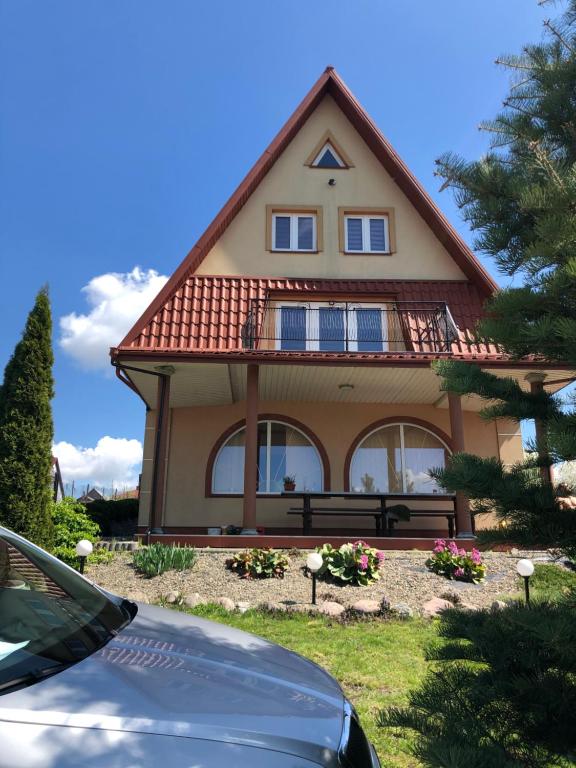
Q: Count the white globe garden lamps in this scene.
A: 3